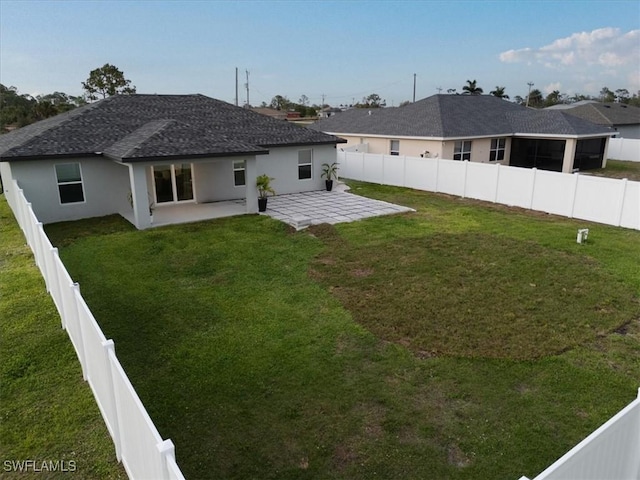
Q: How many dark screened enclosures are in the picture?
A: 1